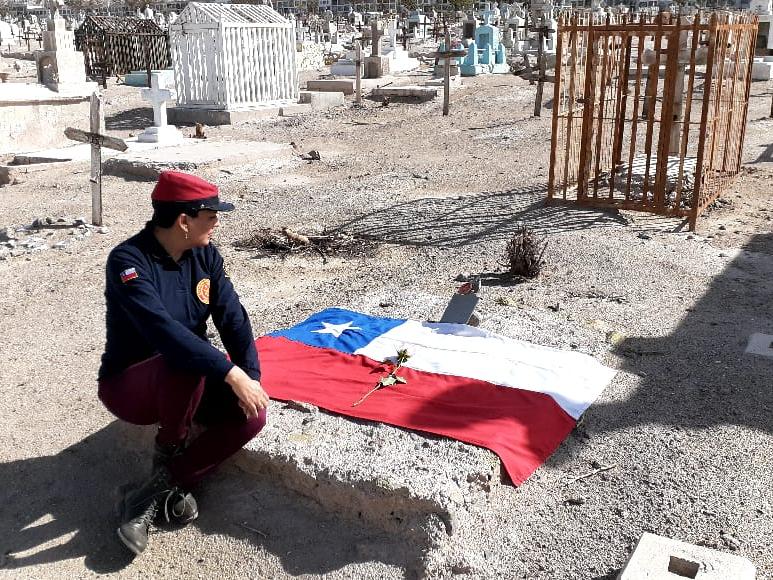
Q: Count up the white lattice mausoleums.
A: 1